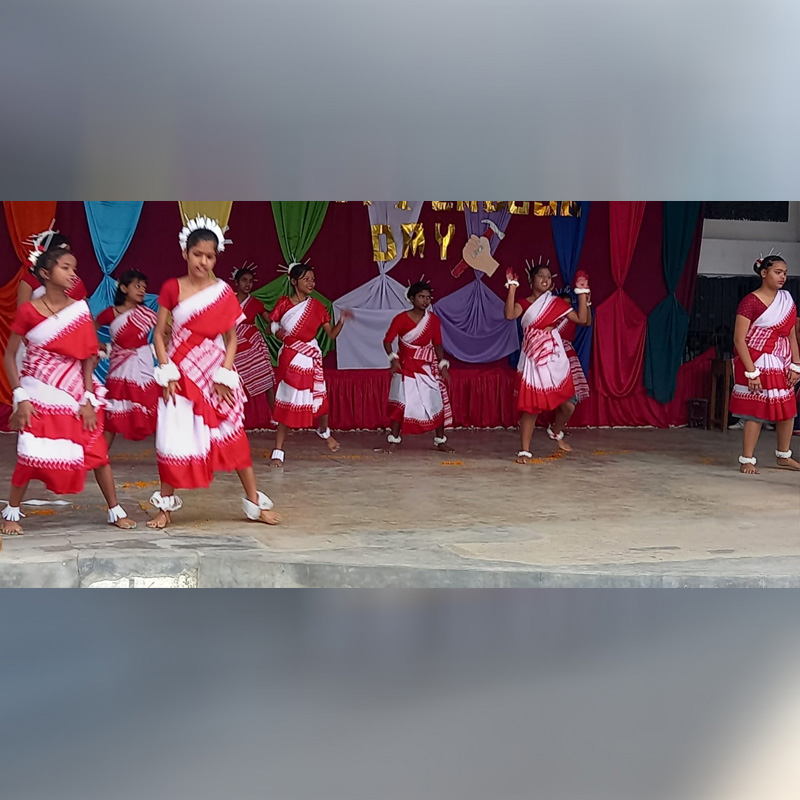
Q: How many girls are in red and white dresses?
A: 10